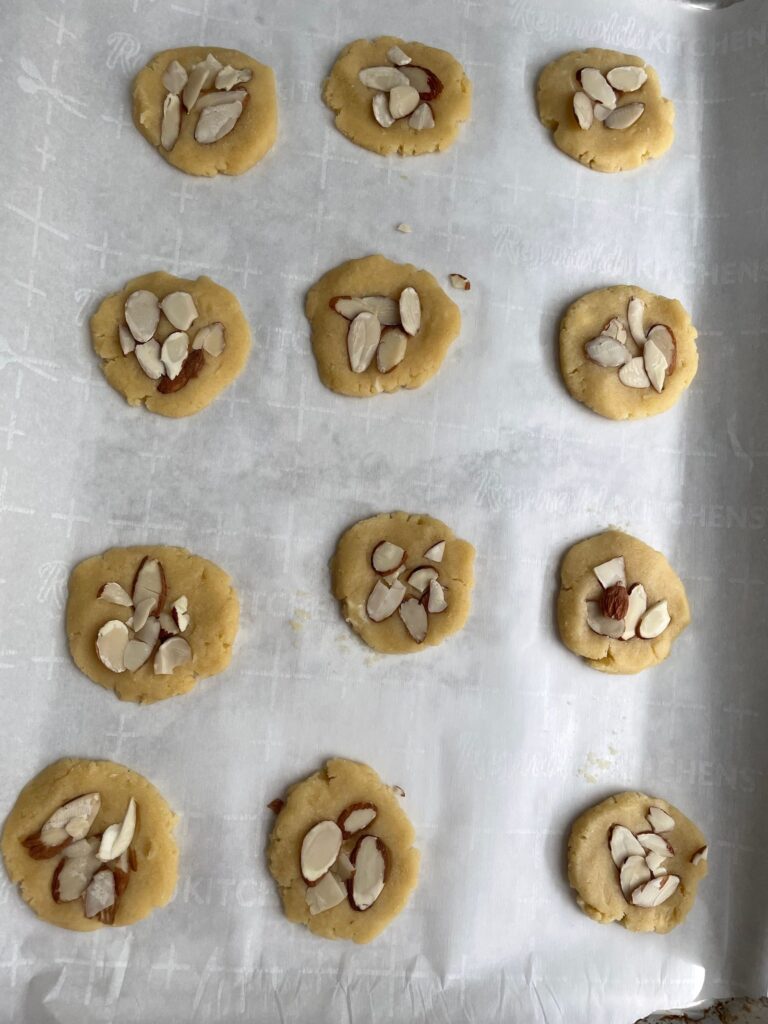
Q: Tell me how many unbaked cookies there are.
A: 12